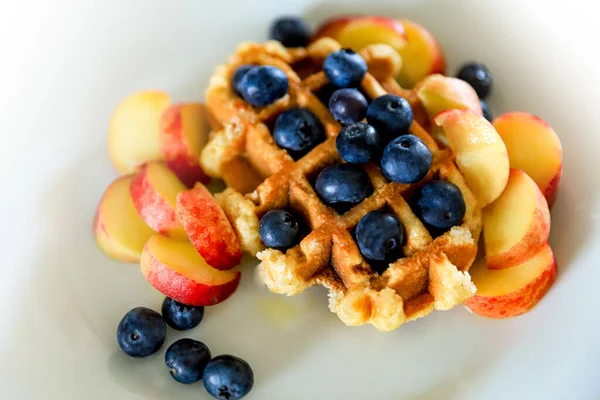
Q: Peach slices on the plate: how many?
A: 14